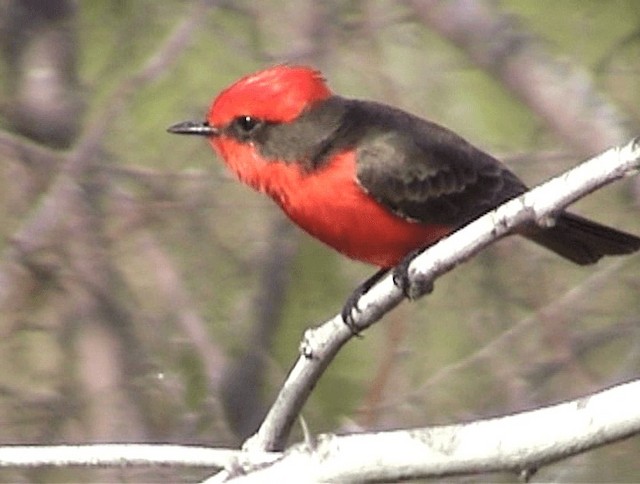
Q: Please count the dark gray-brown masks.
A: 1